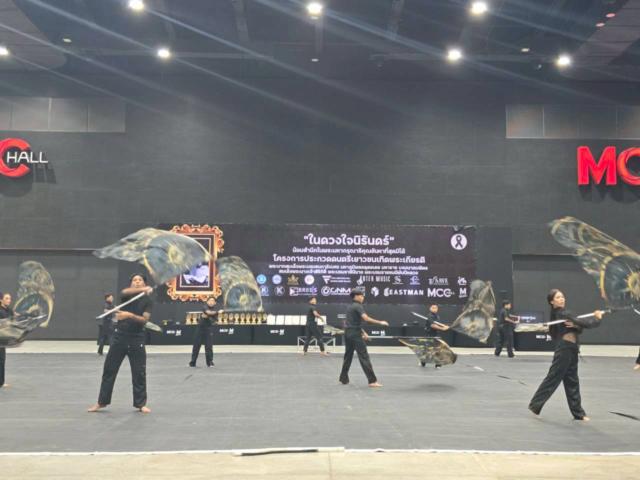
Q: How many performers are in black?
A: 9